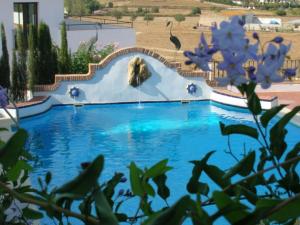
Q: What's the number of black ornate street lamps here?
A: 0